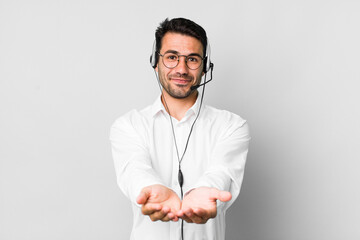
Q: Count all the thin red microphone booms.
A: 0